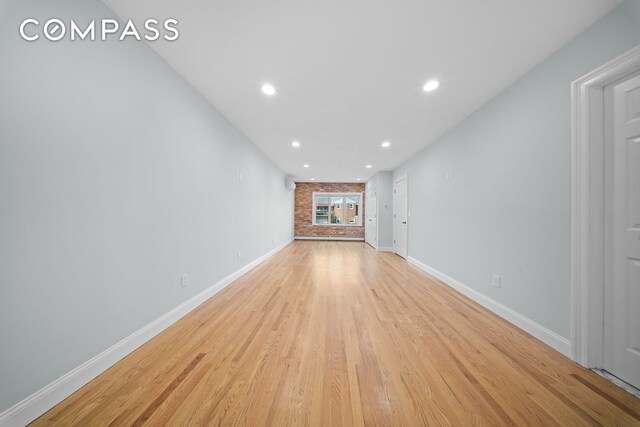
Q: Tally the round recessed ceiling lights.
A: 8